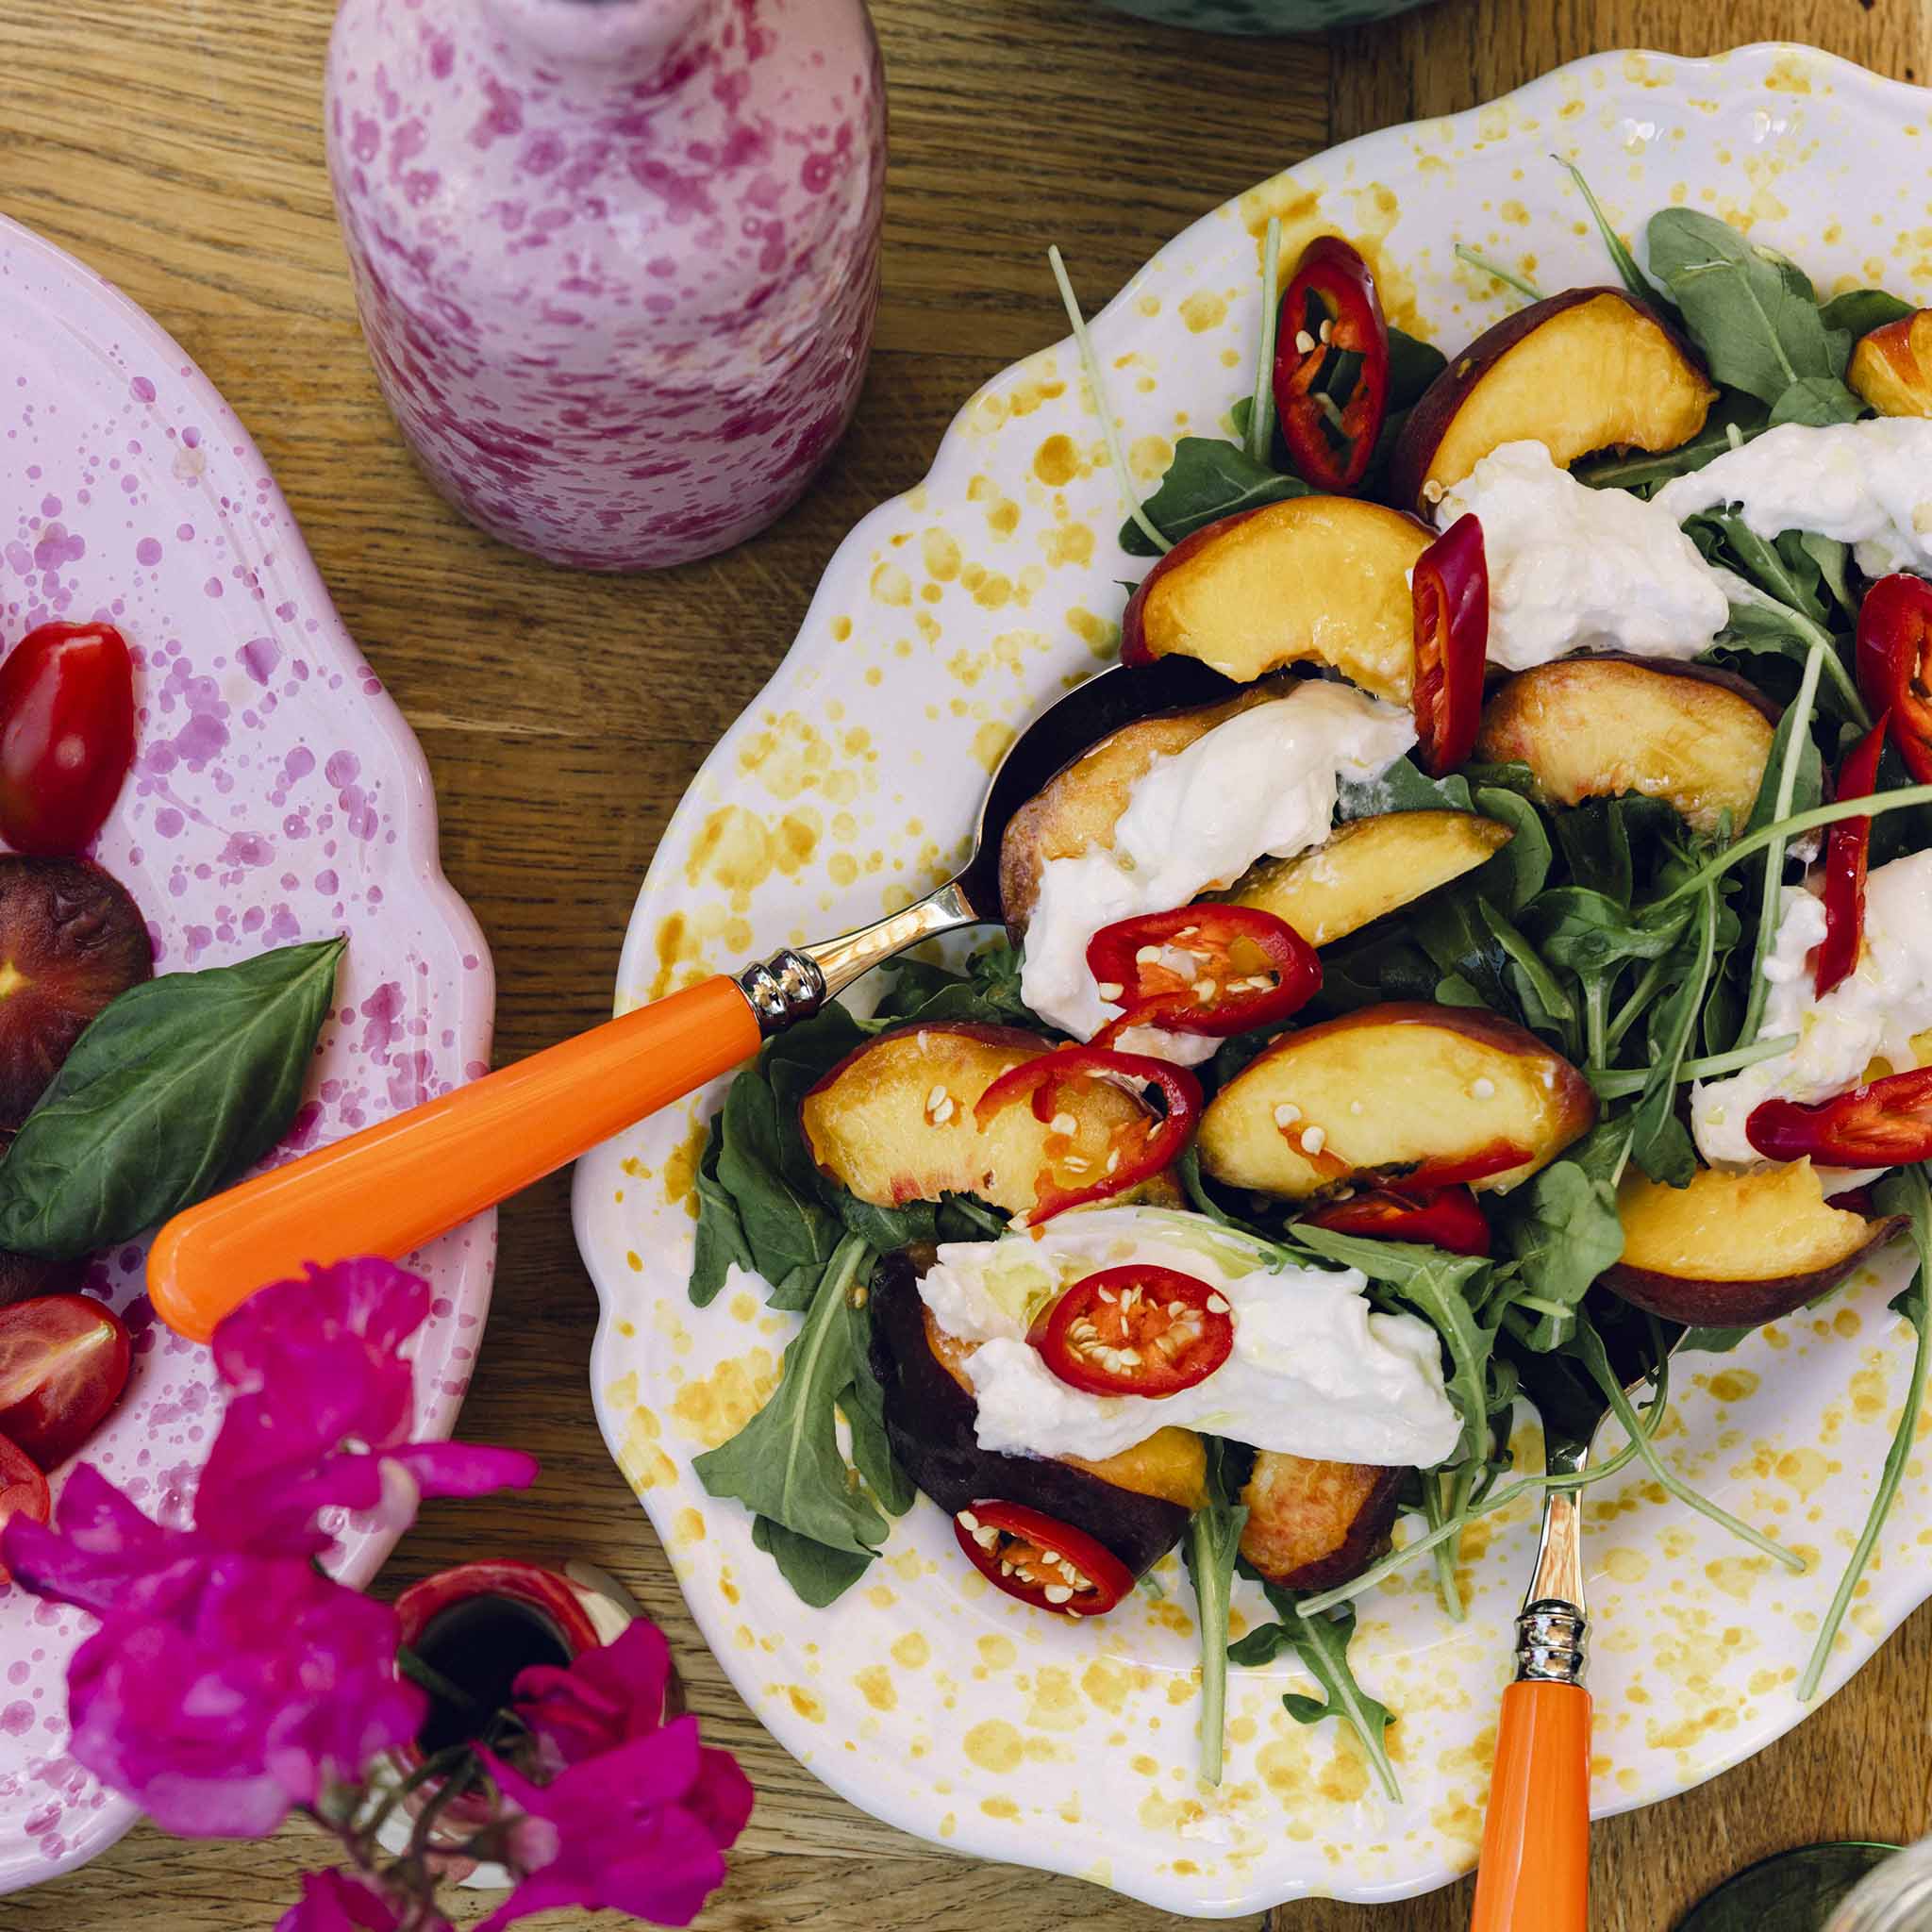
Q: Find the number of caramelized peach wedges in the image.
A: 11